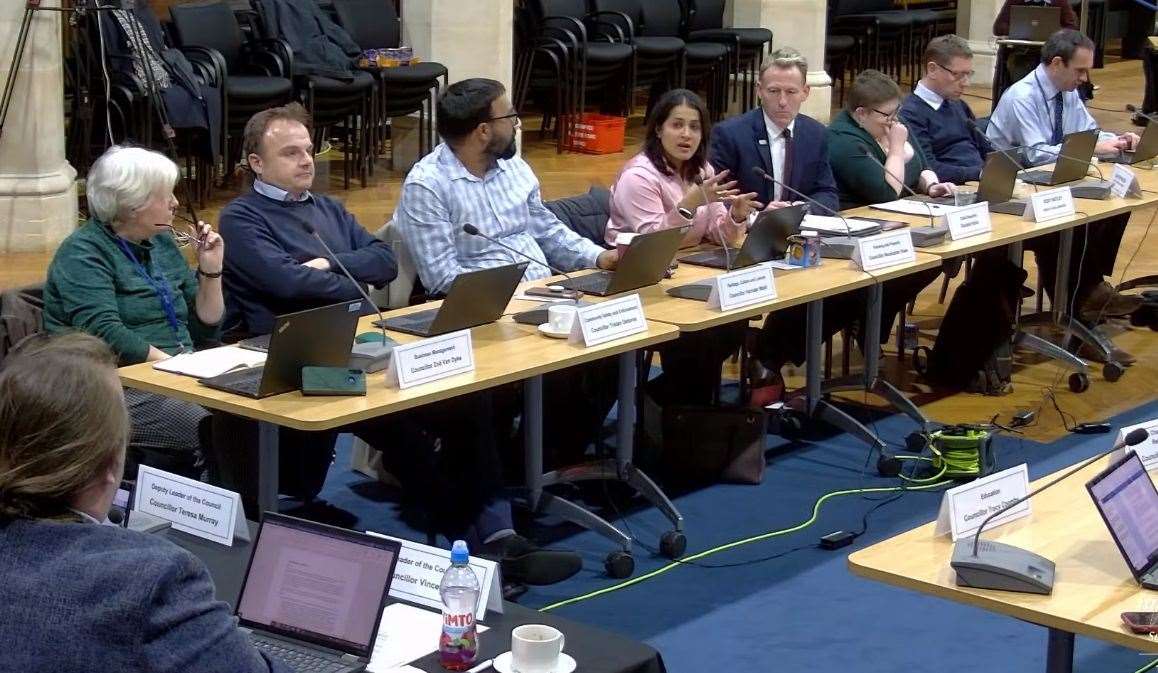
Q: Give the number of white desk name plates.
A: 11